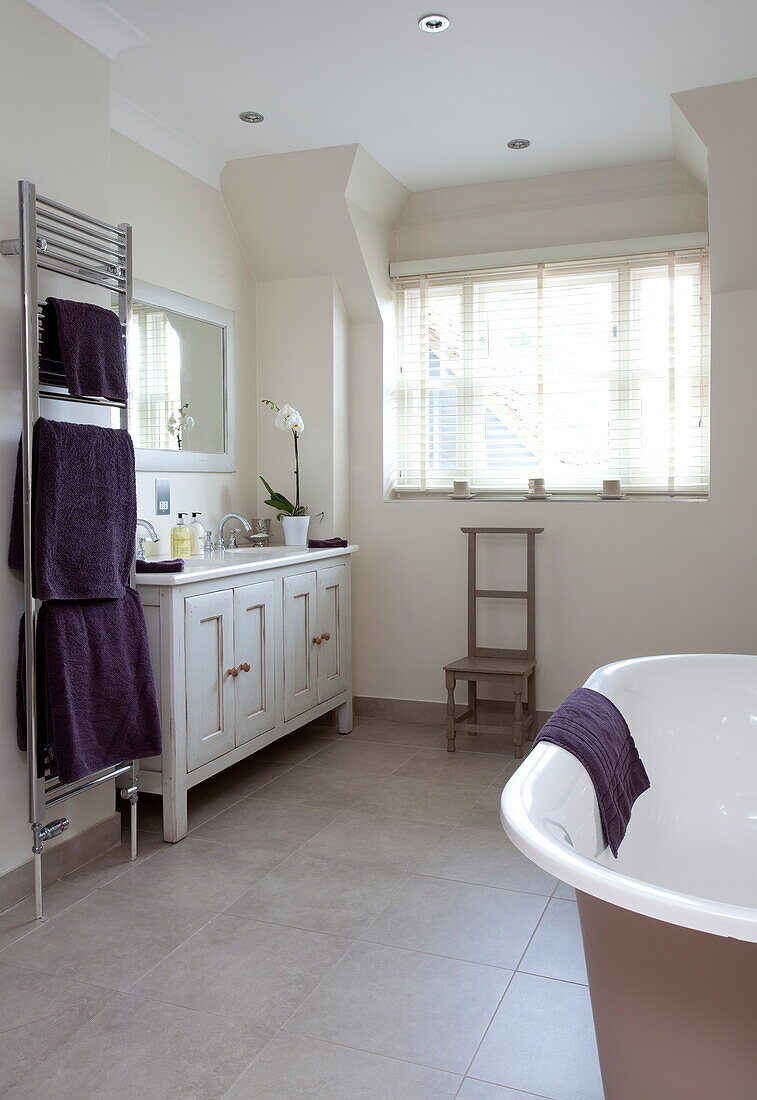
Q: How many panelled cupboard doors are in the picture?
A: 4